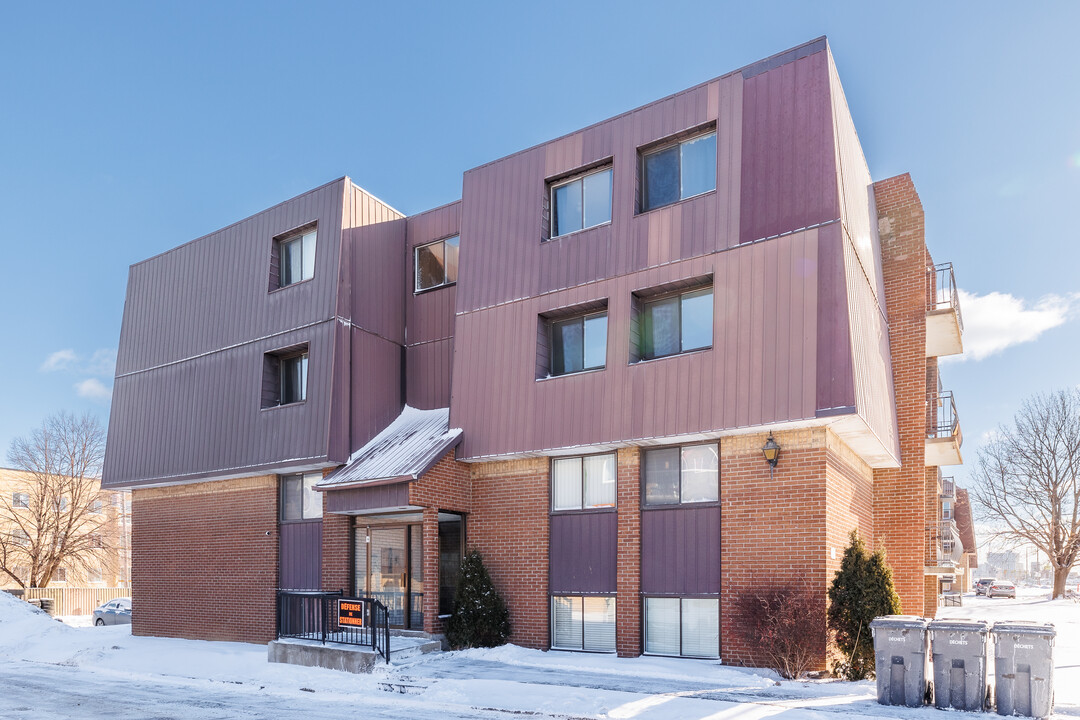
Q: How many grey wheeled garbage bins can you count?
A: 3